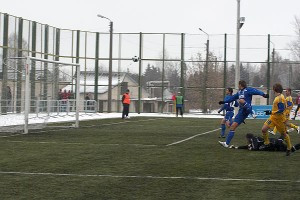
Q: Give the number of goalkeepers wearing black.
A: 1